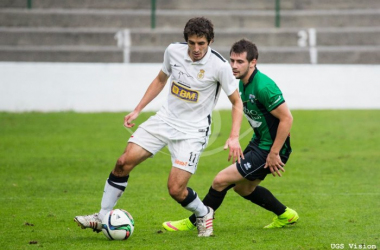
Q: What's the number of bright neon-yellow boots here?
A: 2